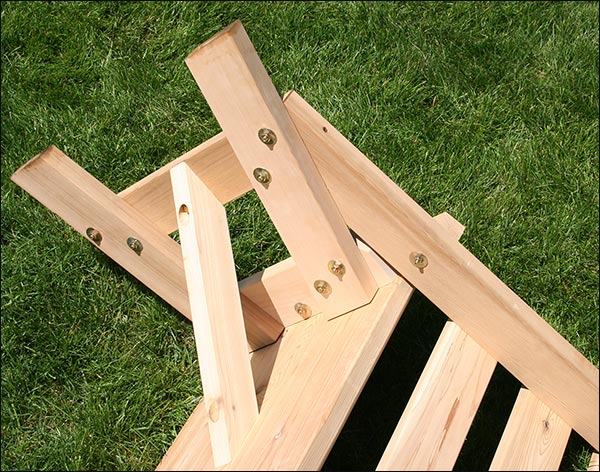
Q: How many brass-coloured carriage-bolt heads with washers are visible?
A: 8